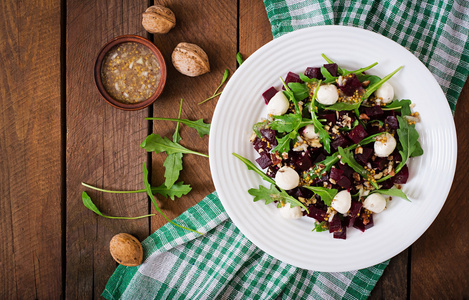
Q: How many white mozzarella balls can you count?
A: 9